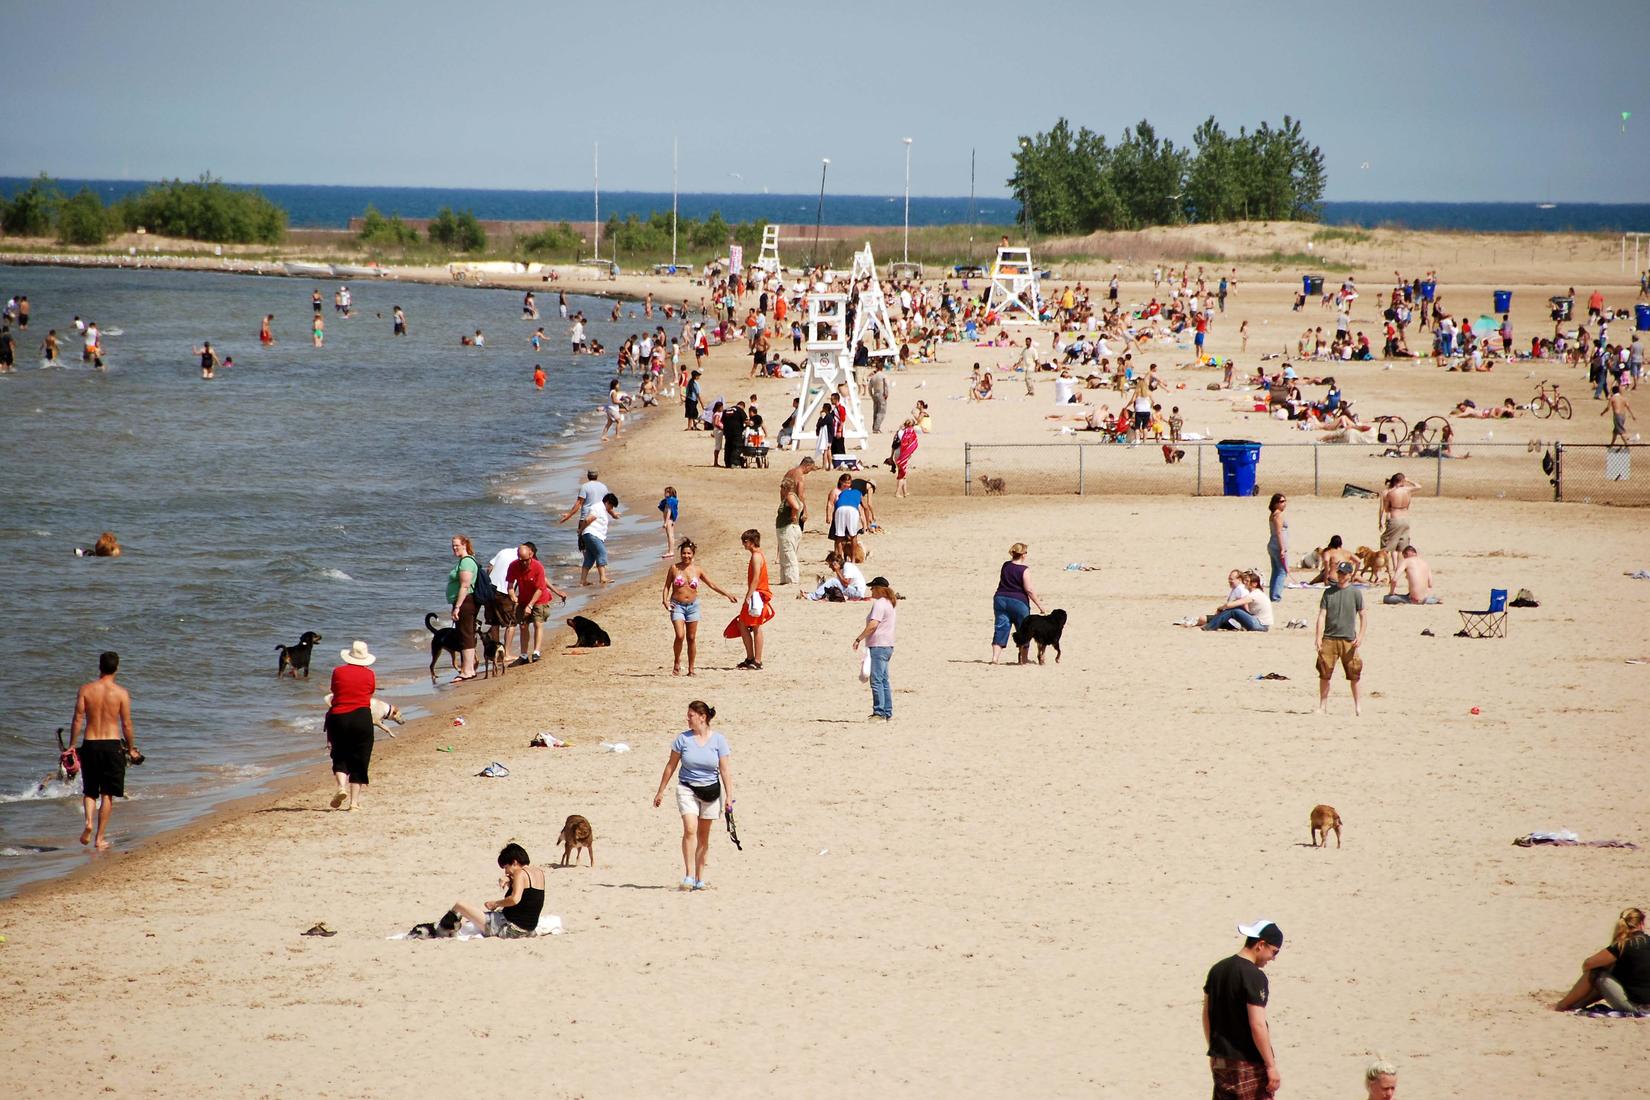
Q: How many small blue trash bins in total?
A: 4